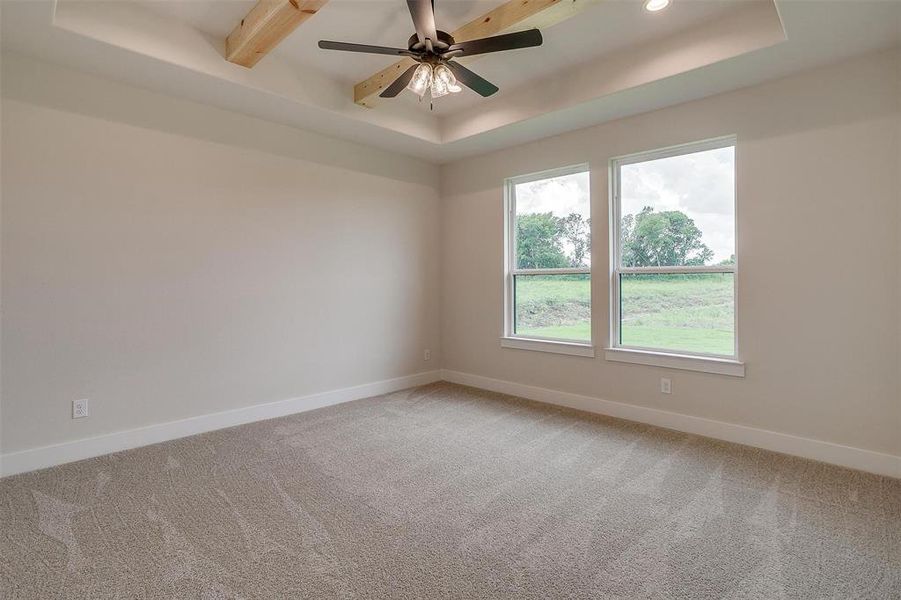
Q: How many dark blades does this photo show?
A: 5